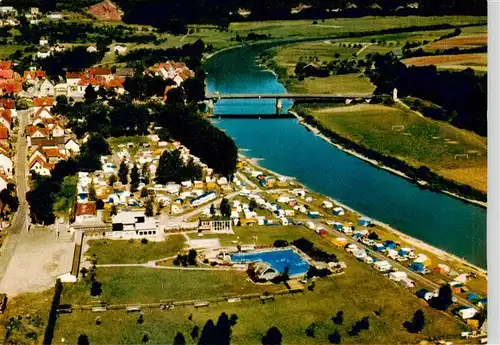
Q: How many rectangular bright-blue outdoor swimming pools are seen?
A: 1